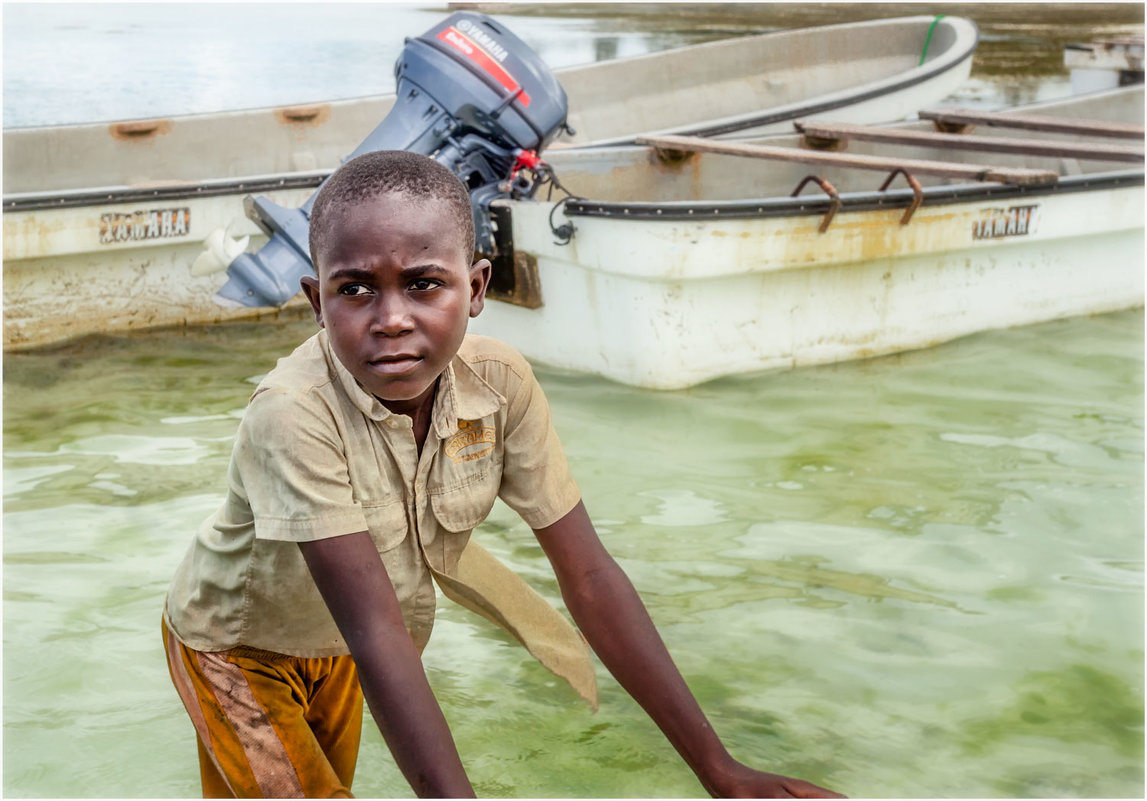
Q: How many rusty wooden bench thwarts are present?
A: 3